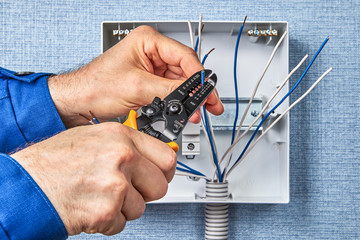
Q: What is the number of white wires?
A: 6